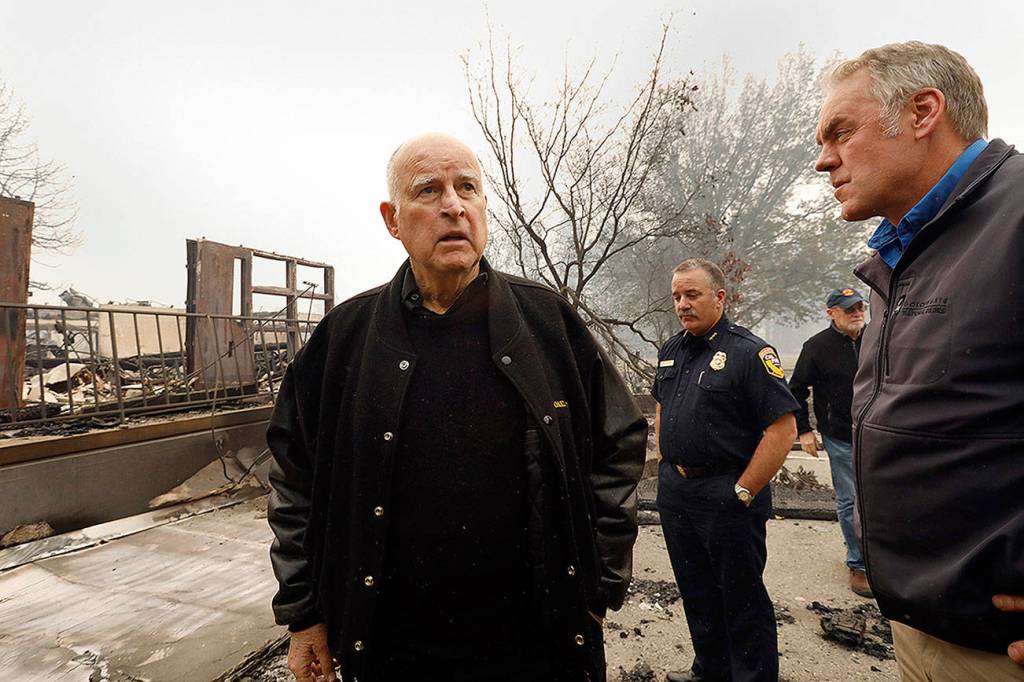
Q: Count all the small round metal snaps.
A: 9